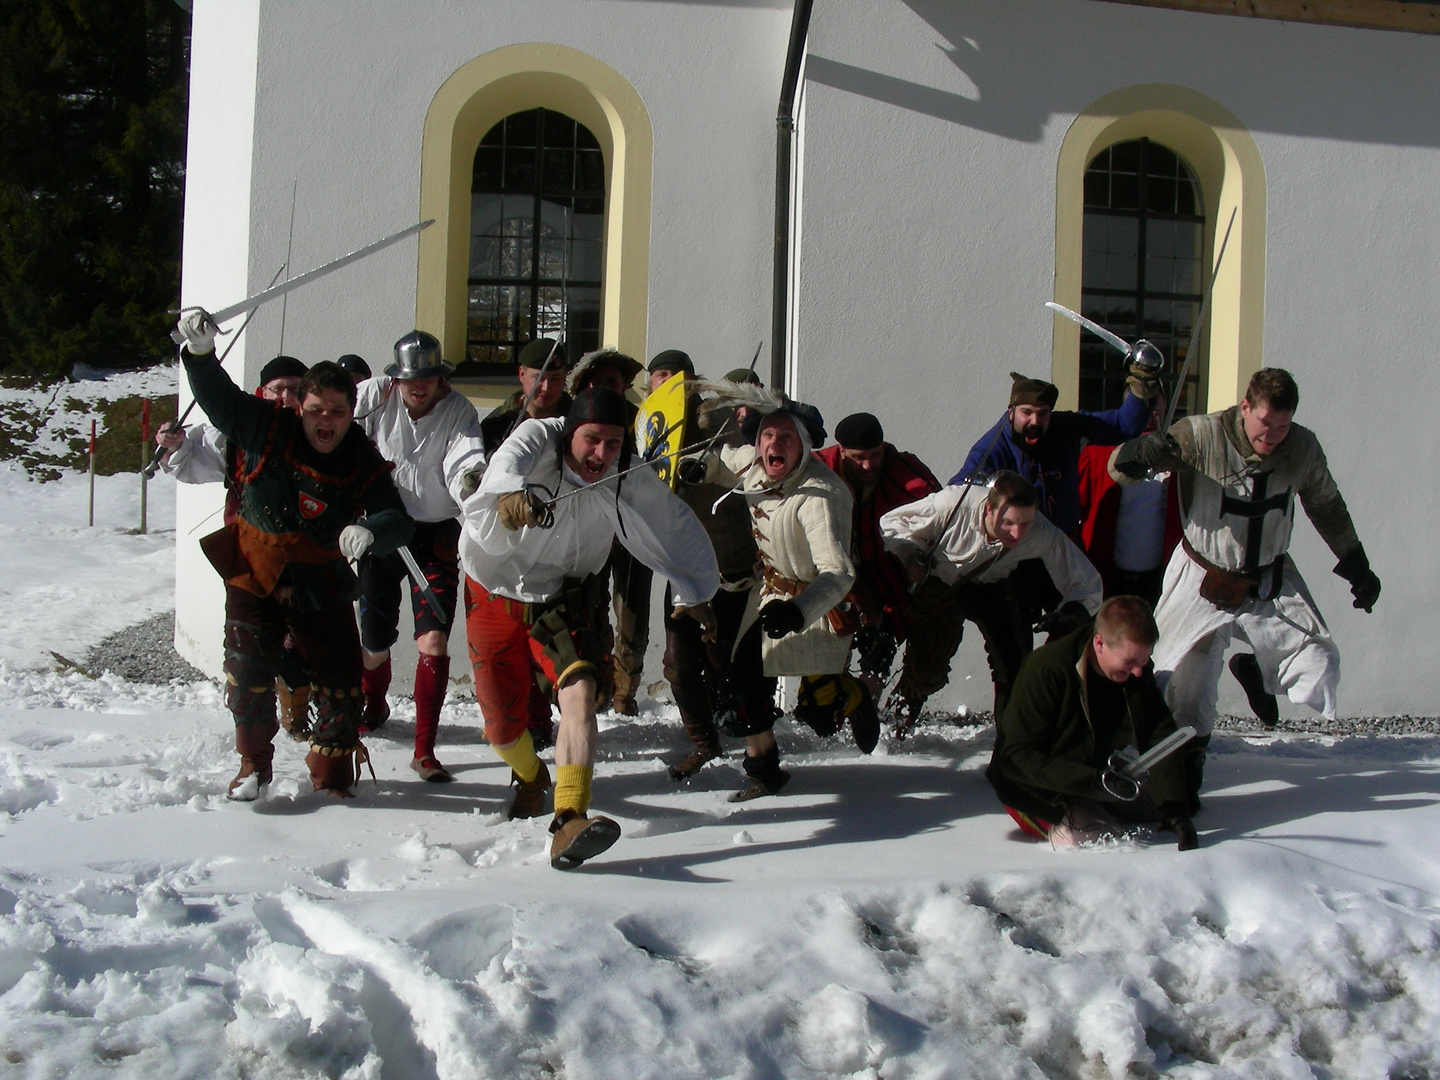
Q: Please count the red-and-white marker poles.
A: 2